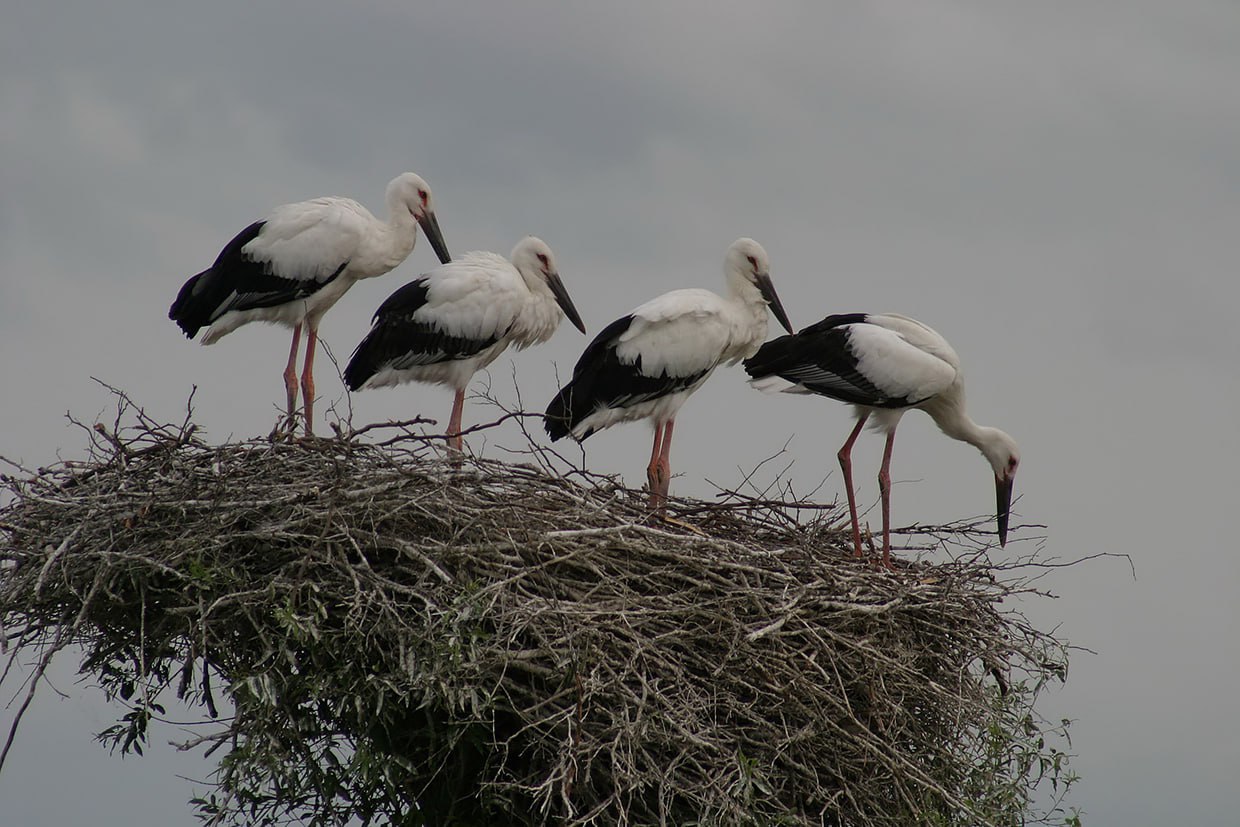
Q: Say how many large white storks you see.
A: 4